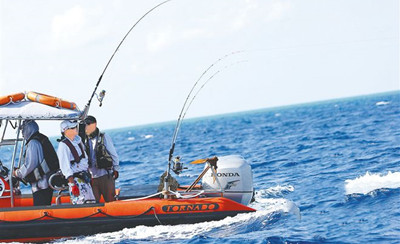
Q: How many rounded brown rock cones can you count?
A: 0